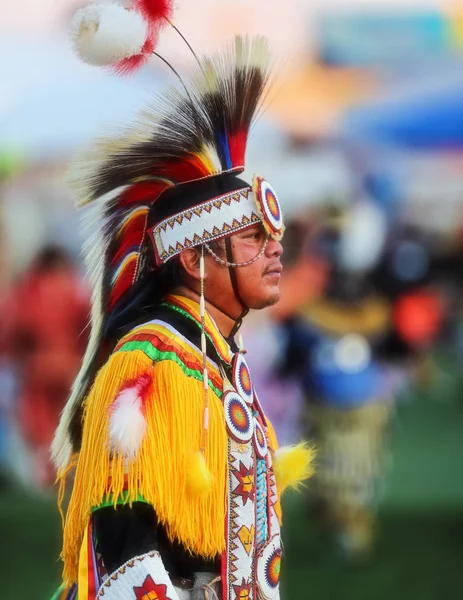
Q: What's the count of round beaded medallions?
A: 5